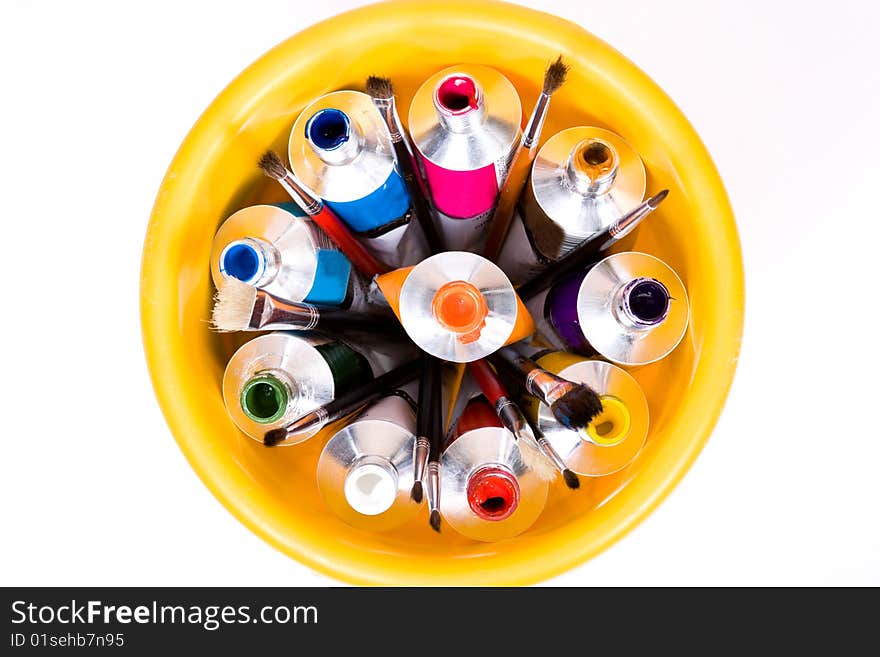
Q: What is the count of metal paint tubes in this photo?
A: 10